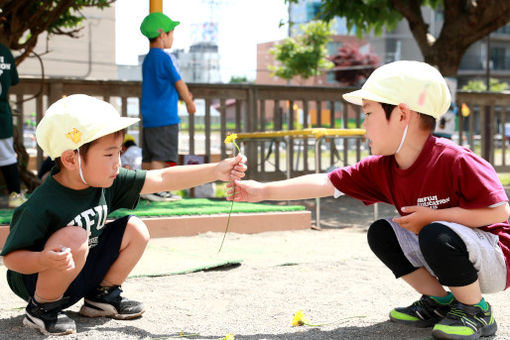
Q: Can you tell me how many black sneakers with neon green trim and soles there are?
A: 2